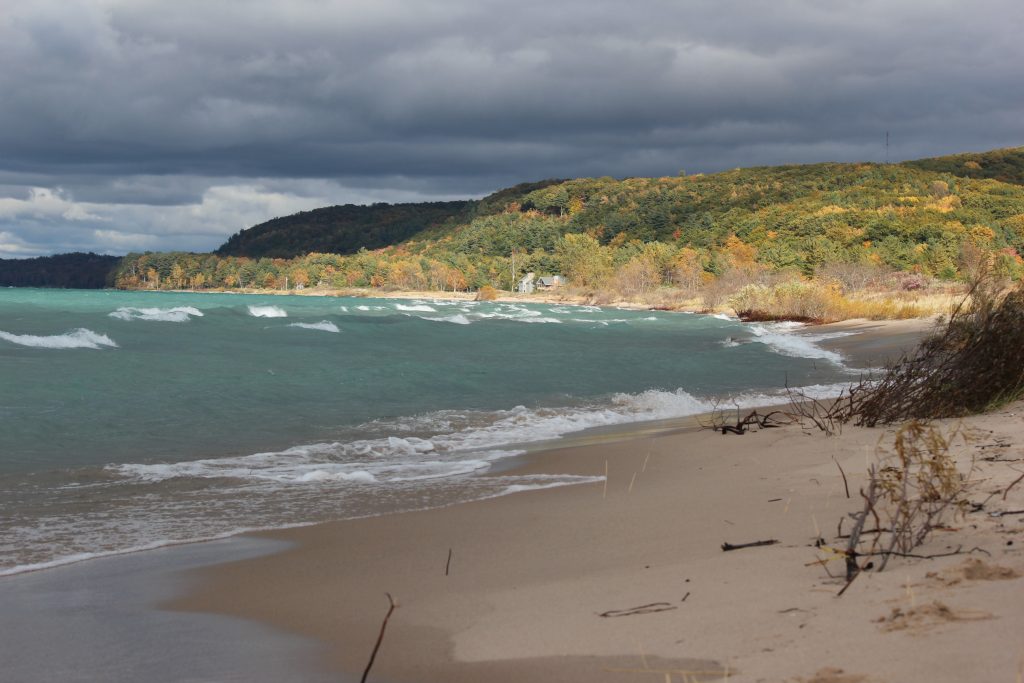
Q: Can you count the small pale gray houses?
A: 2